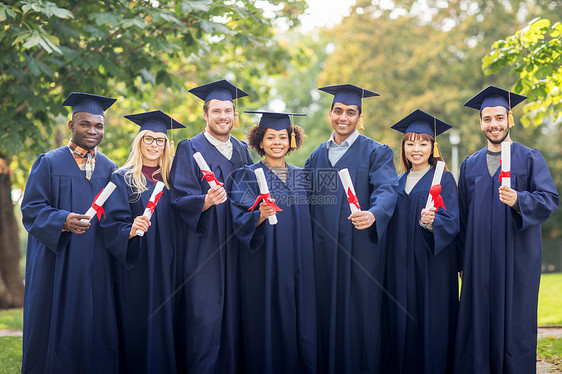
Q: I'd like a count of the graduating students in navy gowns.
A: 7